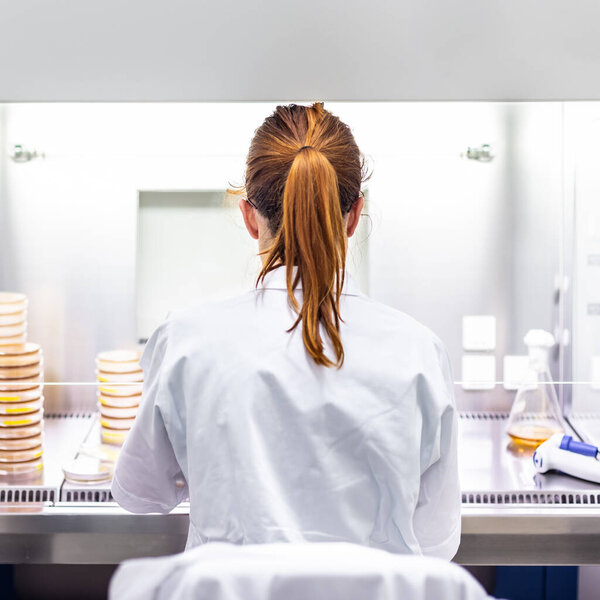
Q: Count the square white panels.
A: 3